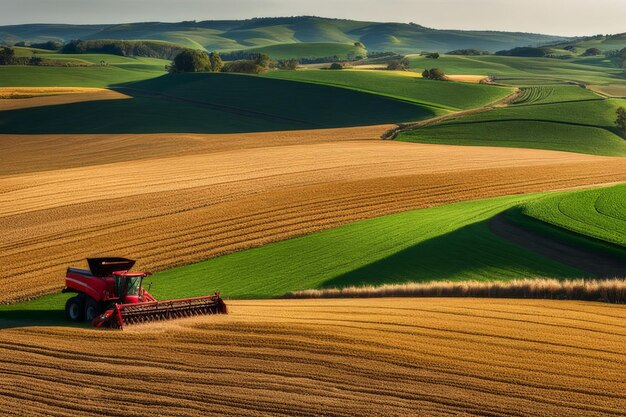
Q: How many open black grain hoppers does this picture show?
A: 1